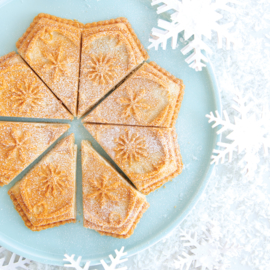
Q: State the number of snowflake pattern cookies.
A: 8